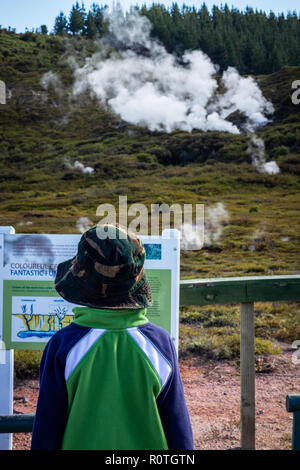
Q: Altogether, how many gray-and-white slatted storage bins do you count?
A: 0